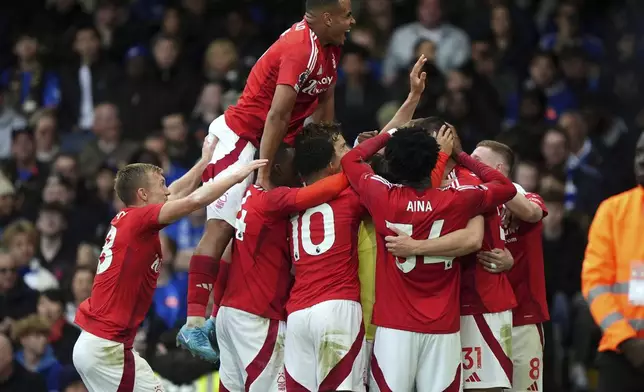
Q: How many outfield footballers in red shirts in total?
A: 7